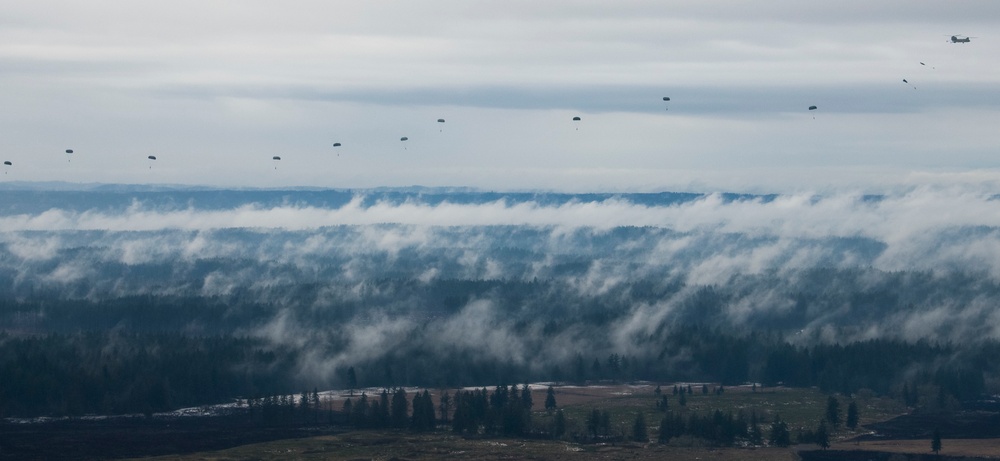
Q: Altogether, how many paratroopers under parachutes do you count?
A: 12